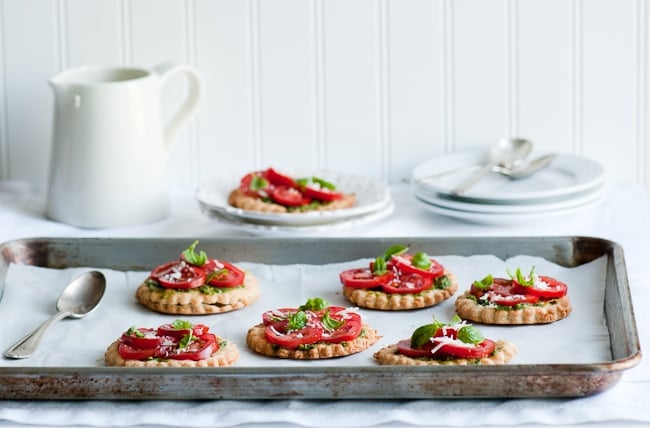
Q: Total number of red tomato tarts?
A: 7